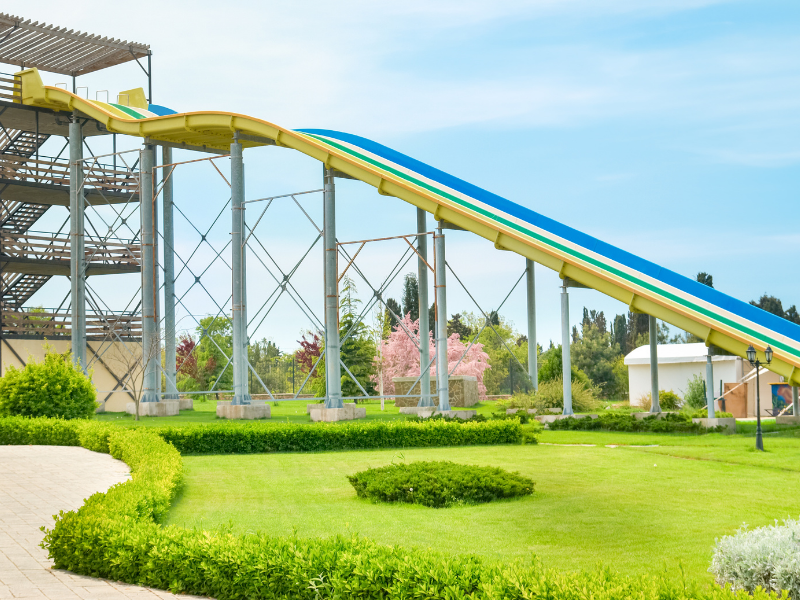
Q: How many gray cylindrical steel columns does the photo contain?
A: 12